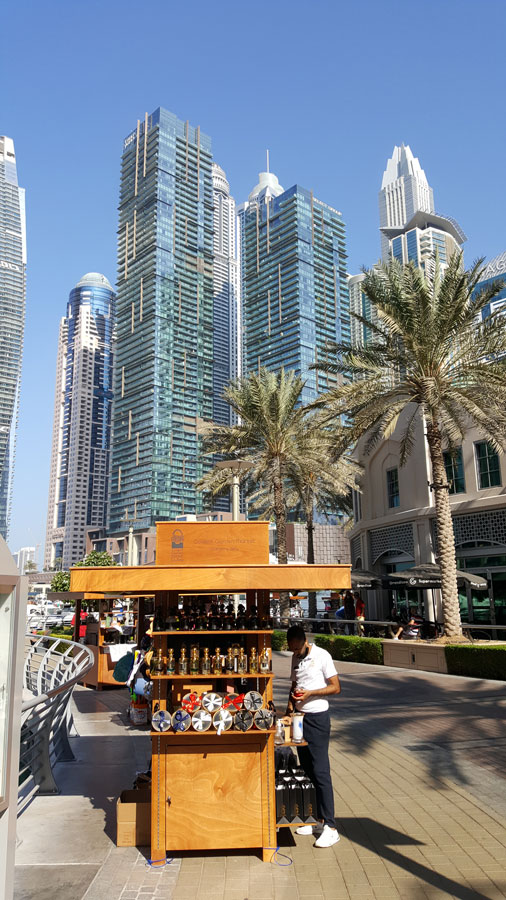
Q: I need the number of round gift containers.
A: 10